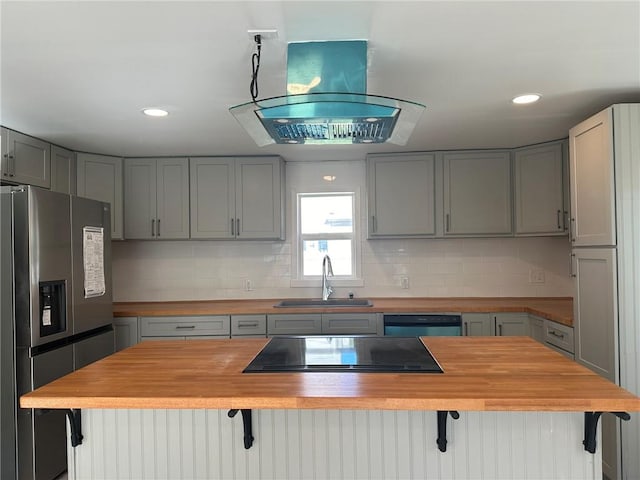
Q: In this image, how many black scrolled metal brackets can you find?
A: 4